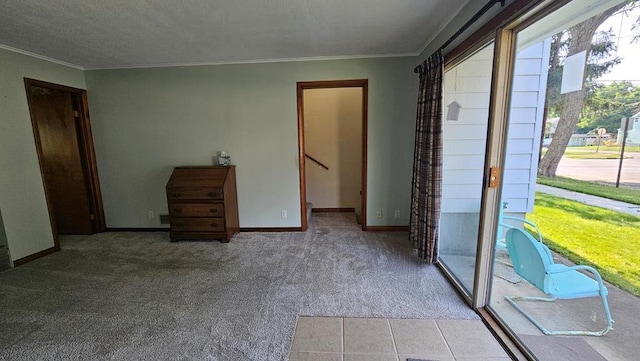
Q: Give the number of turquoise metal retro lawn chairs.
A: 2